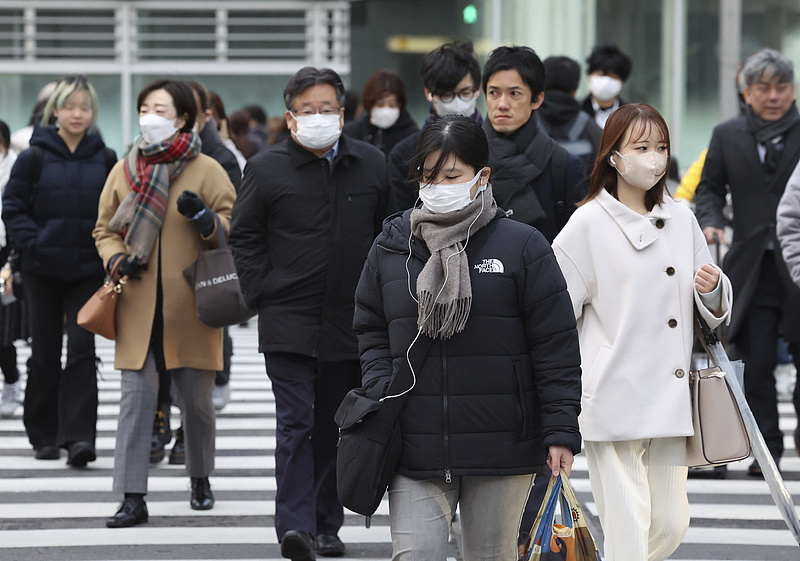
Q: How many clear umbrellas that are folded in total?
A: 1